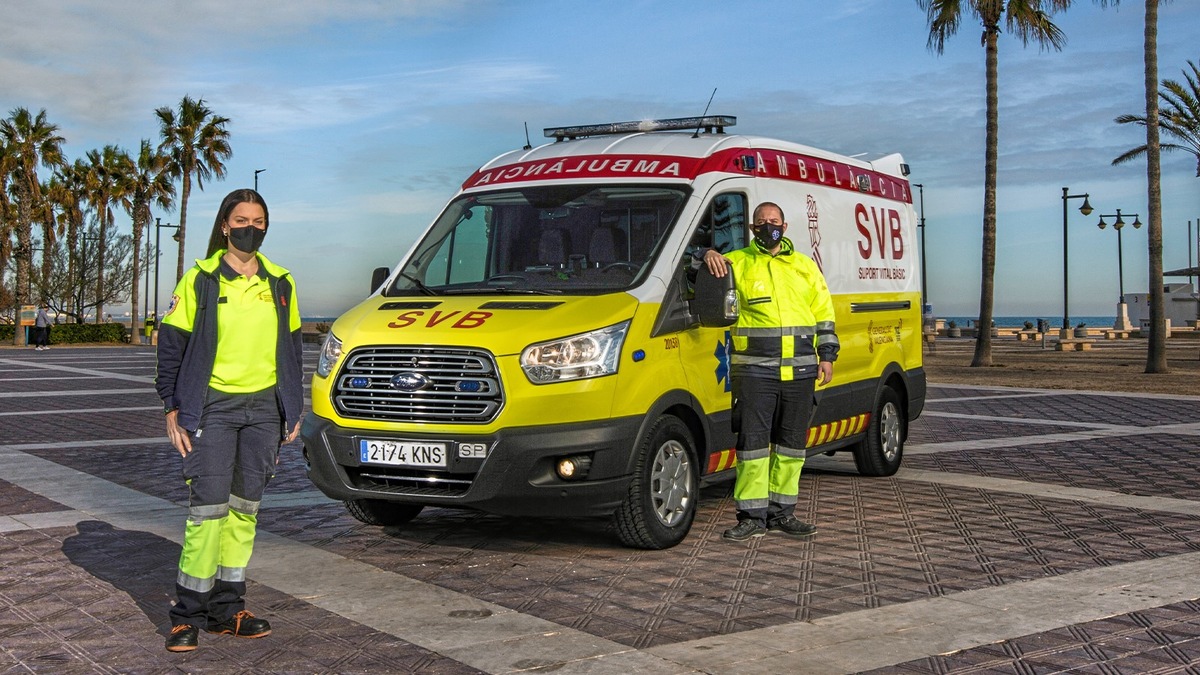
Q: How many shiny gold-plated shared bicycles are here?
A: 0